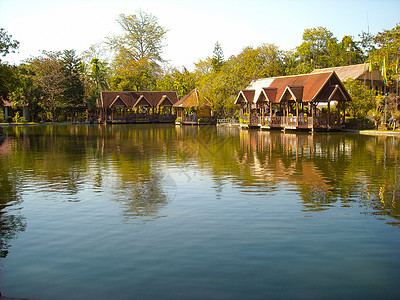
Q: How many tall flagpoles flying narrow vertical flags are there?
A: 4